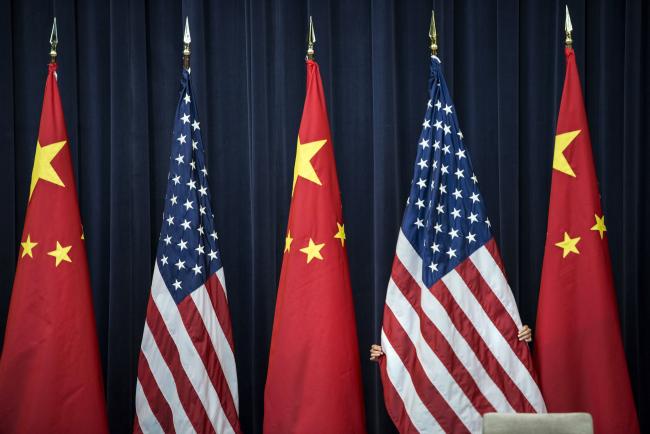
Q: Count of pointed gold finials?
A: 5